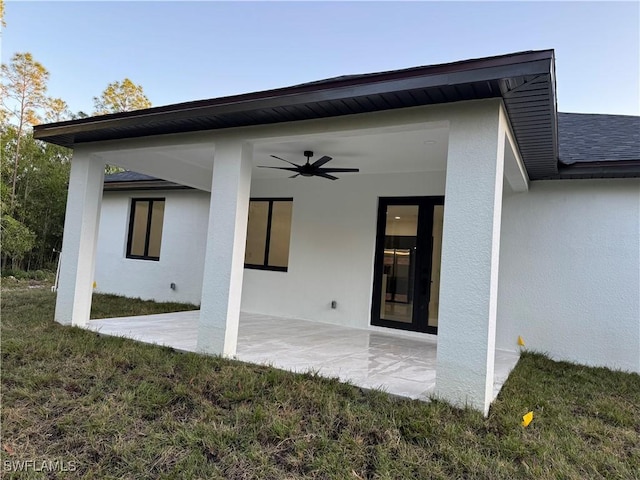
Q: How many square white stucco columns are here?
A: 3